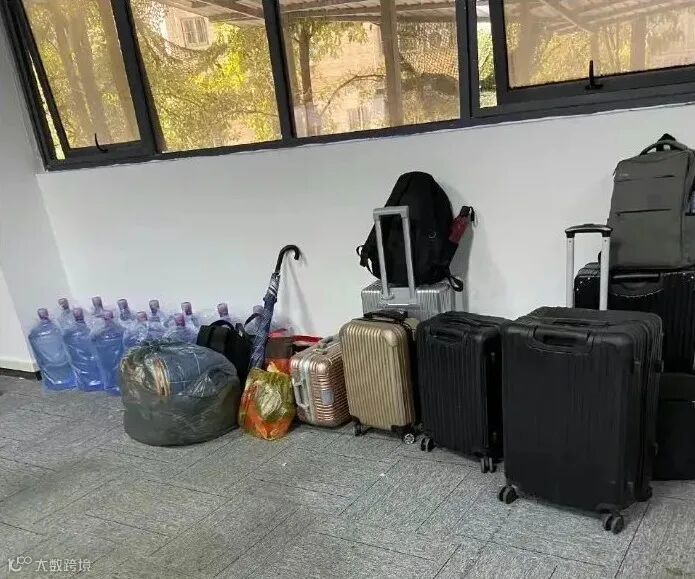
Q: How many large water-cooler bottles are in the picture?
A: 12